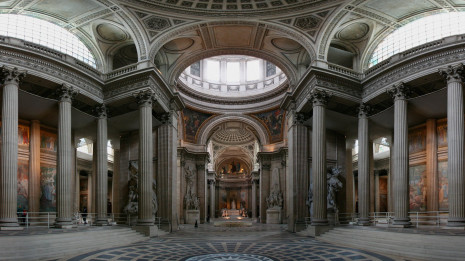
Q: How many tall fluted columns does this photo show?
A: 8